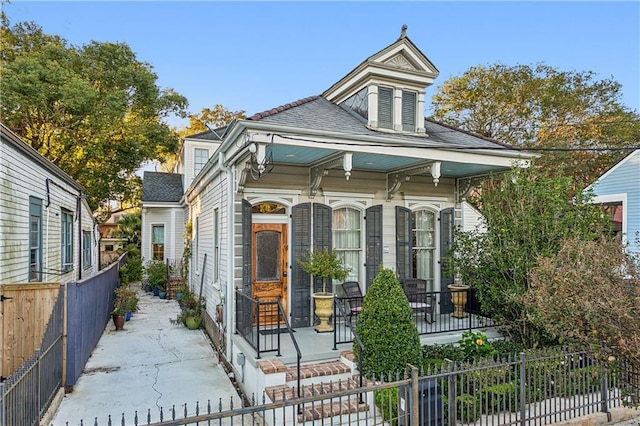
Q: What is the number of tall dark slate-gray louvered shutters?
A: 6